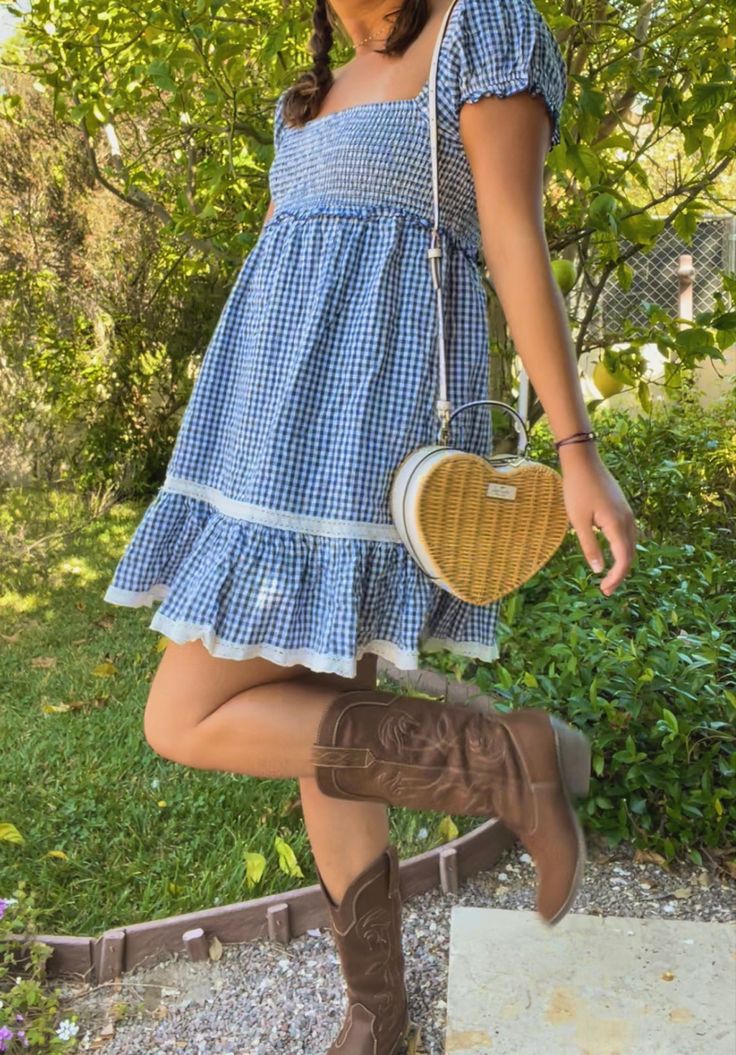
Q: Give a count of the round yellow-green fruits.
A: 2